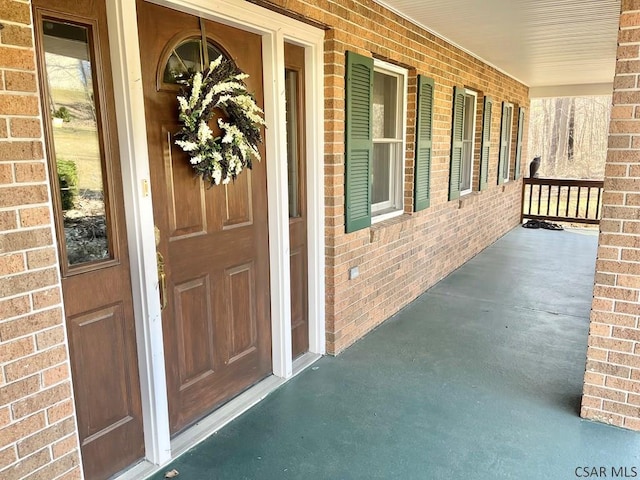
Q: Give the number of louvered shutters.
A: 6